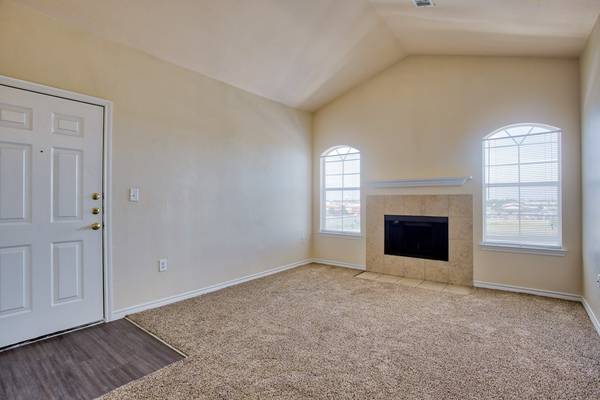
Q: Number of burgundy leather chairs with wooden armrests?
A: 0